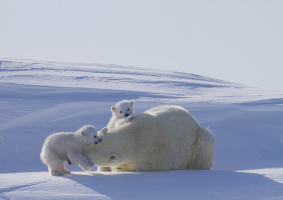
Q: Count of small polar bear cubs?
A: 2